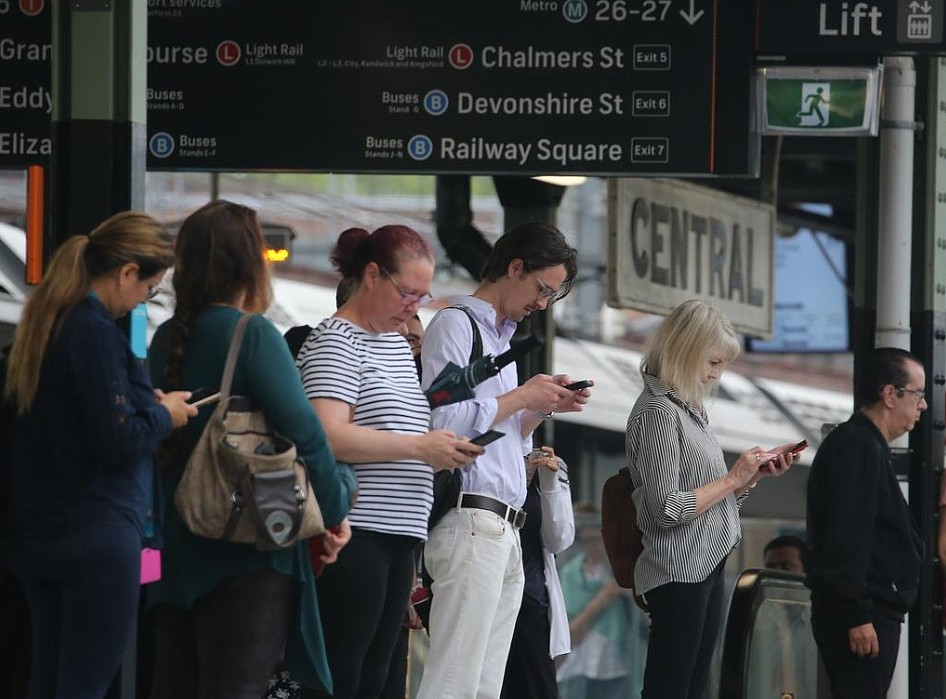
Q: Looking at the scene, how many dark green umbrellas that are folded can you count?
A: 1